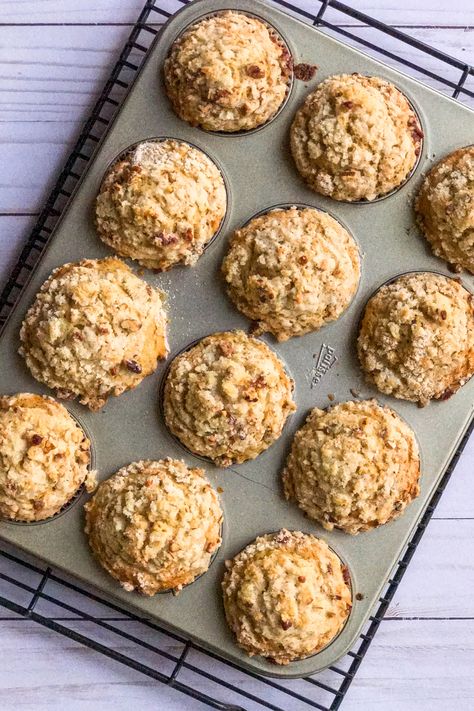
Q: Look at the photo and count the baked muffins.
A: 12